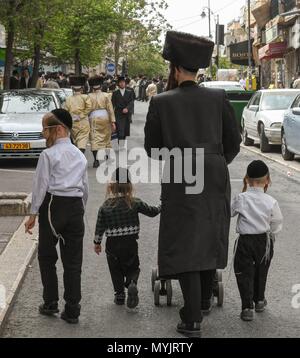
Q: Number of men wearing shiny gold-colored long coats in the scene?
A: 2